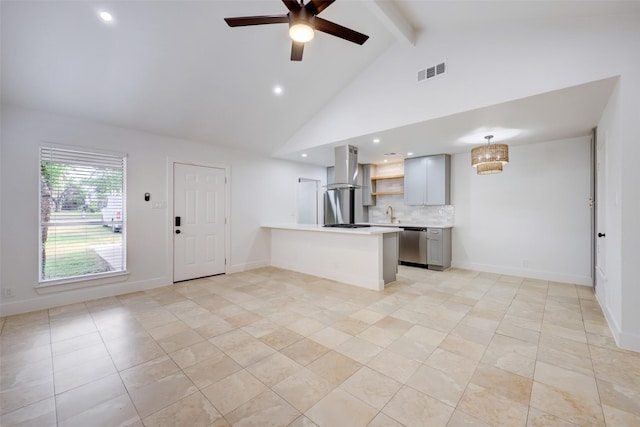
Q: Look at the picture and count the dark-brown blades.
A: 5